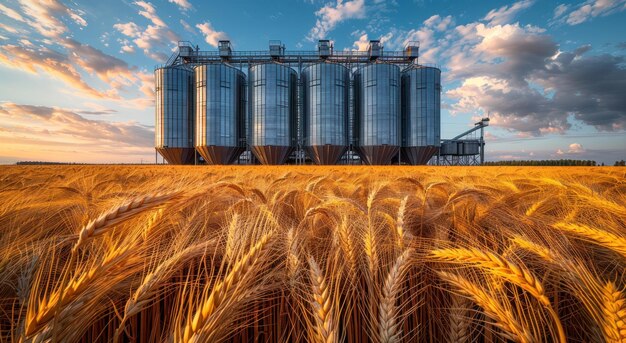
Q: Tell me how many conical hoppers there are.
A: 6